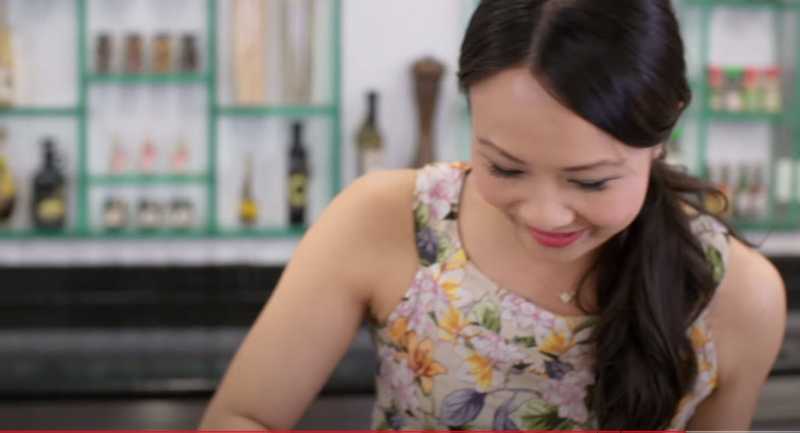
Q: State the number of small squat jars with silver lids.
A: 3